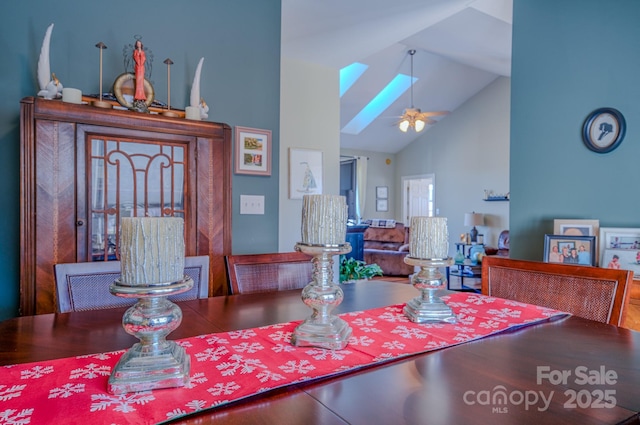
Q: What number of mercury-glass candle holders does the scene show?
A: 3